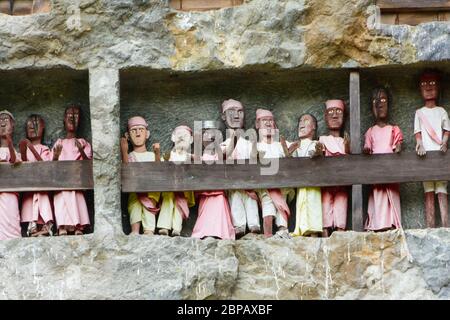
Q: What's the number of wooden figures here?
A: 12